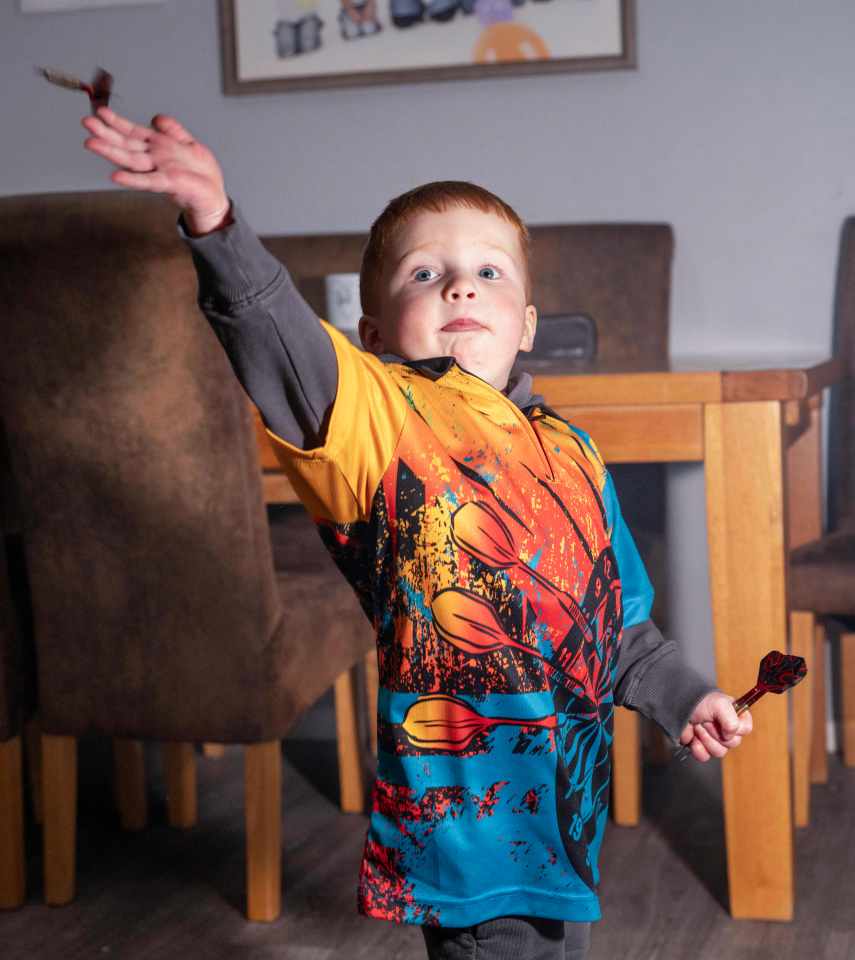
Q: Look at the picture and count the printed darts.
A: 3